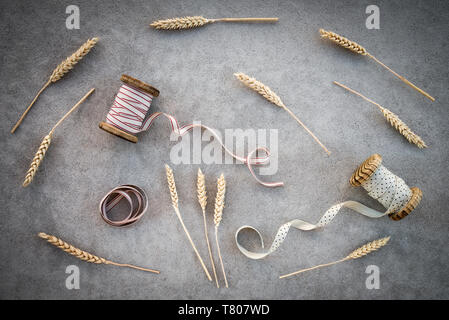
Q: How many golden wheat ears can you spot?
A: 11